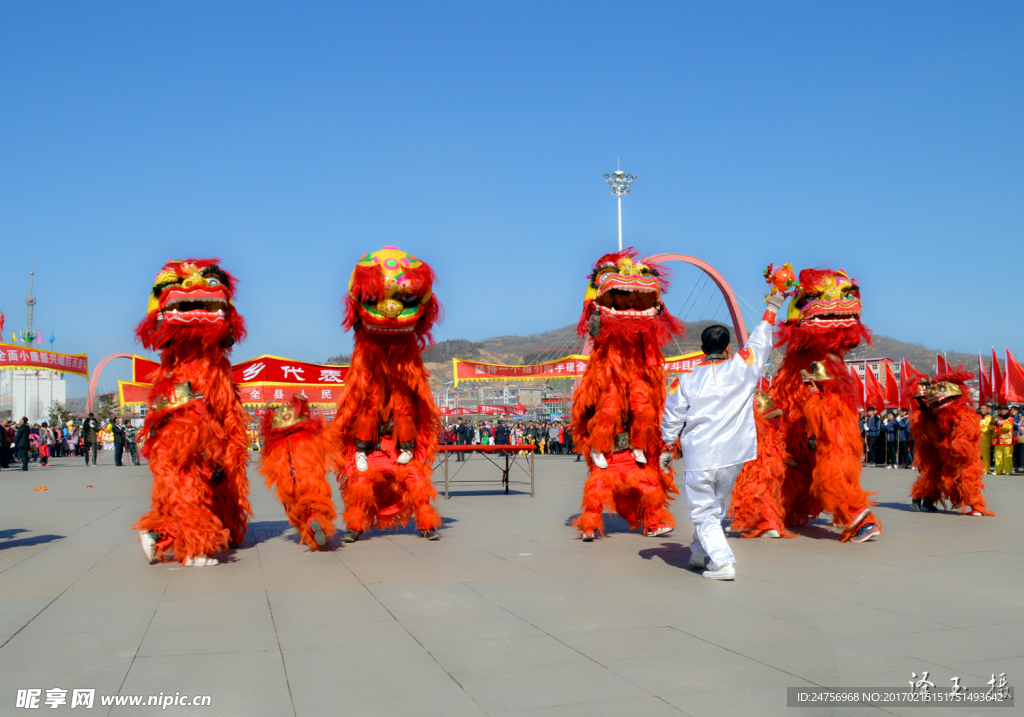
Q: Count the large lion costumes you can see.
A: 4